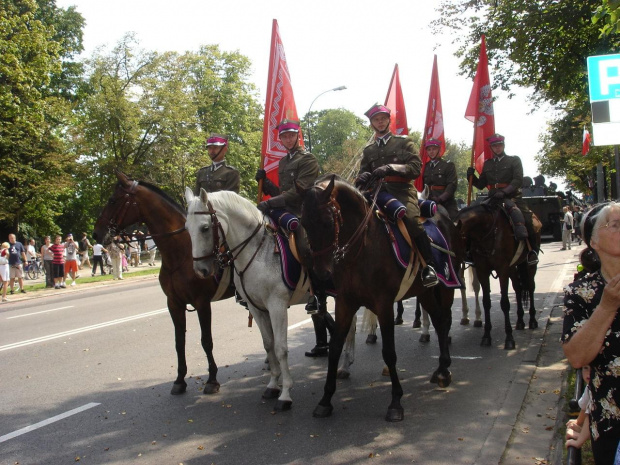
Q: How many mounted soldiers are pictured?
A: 5